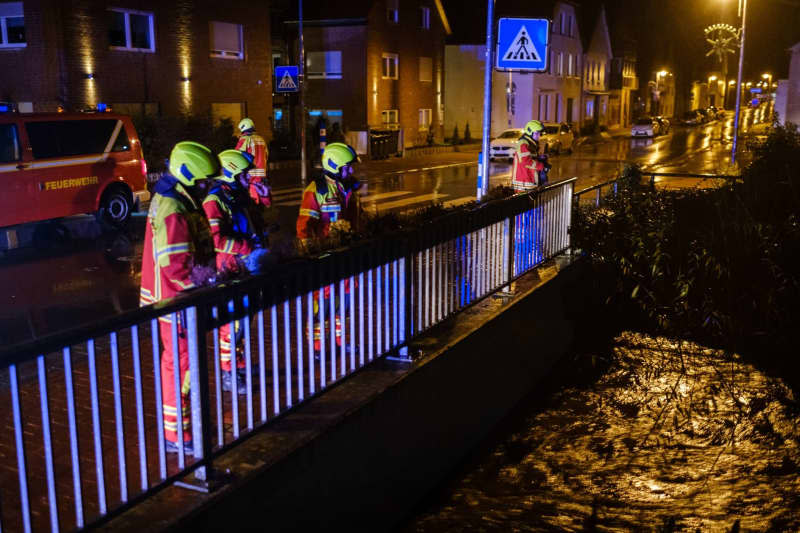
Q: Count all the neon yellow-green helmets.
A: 5